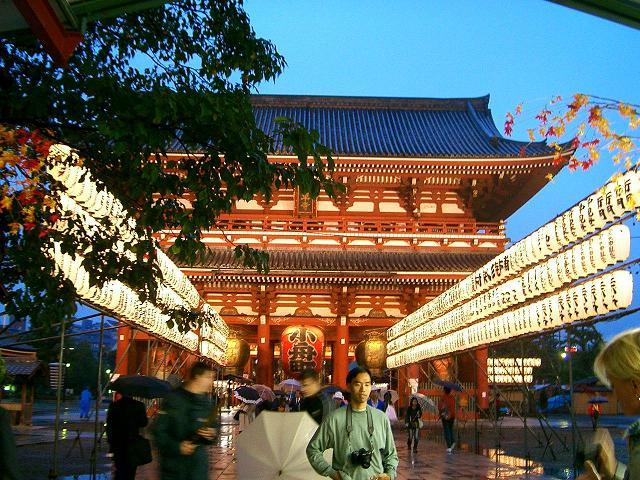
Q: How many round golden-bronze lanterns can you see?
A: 2